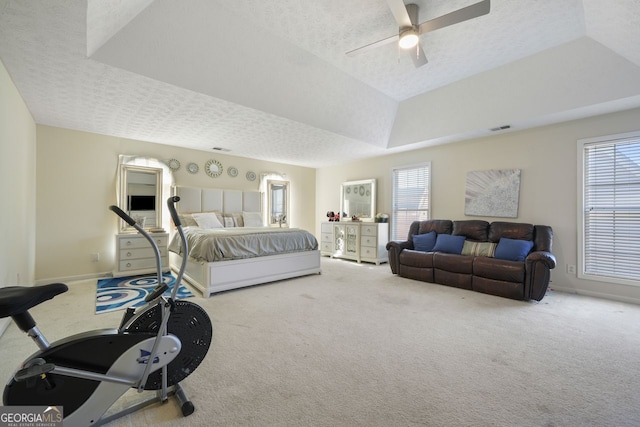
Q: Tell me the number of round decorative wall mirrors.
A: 5